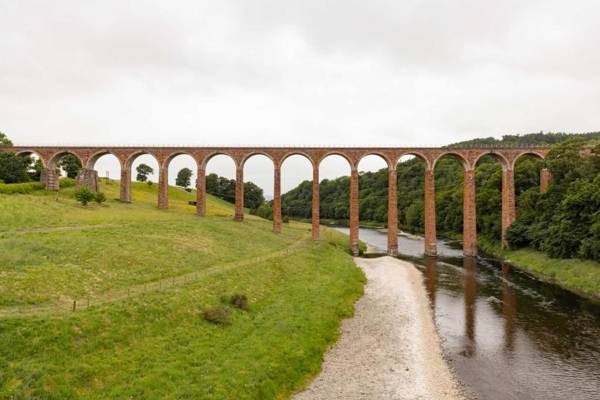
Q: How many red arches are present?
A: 14